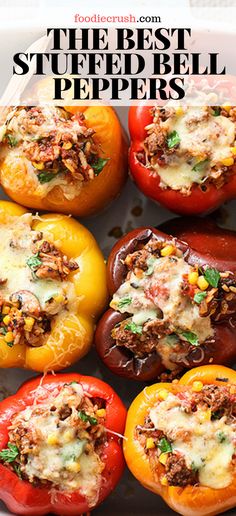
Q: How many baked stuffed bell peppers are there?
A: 6